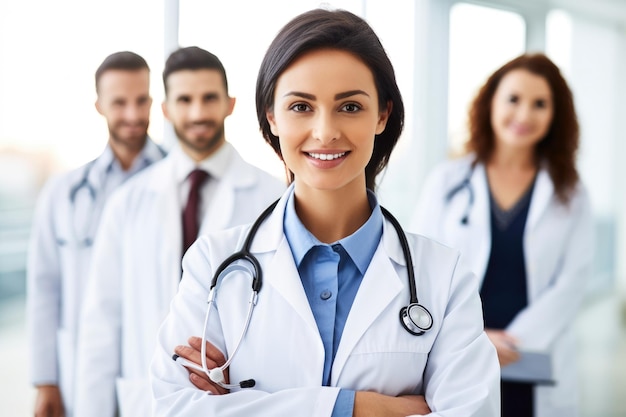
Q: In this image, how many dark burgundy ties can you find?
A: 1